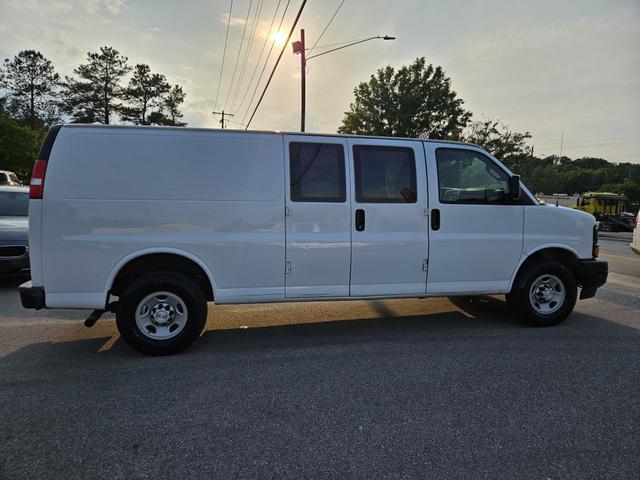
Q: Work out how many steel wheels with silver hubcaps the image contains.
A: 2